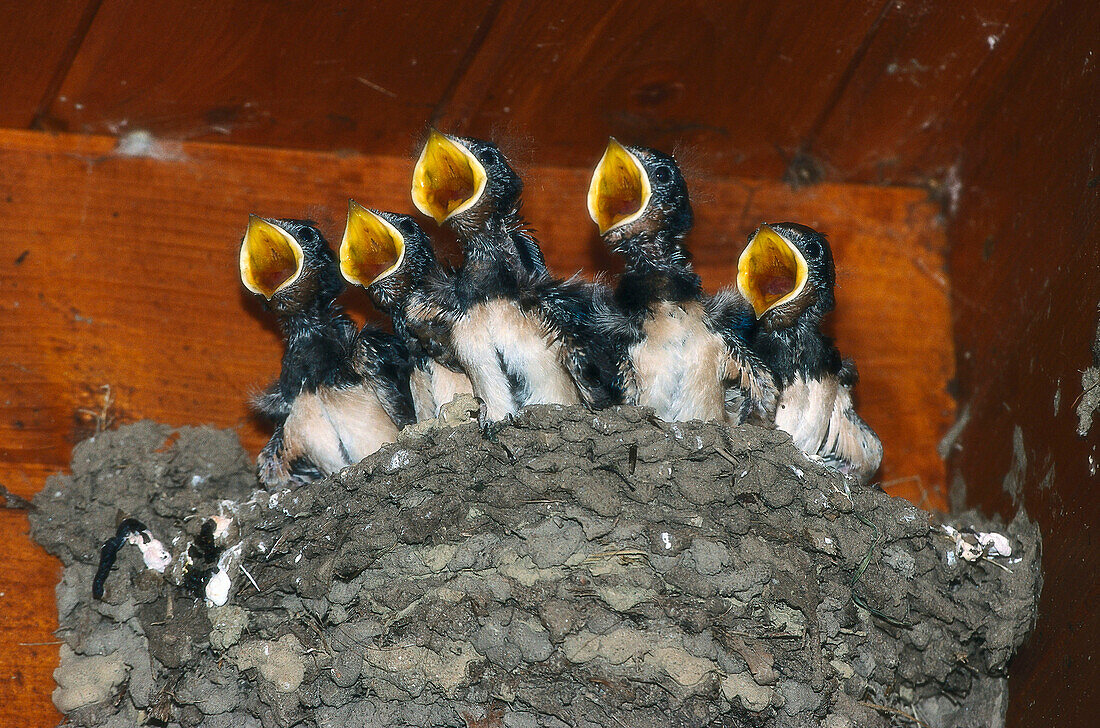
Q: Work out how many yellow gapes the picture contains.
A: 5